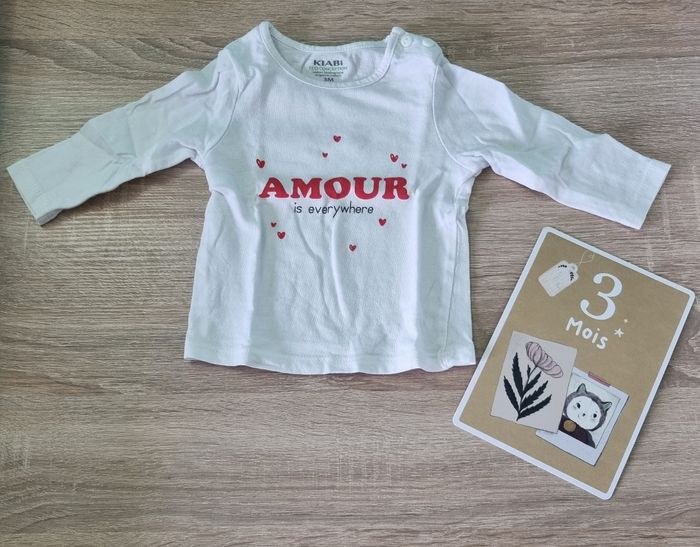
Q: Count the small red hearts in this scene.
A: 9